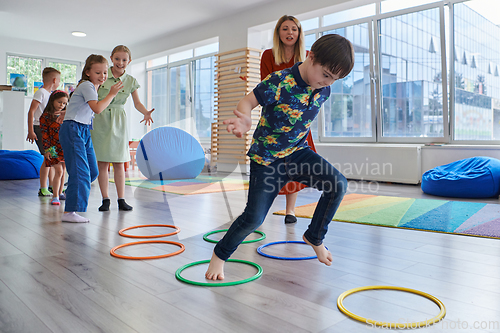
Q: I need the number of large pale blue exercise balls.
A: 1